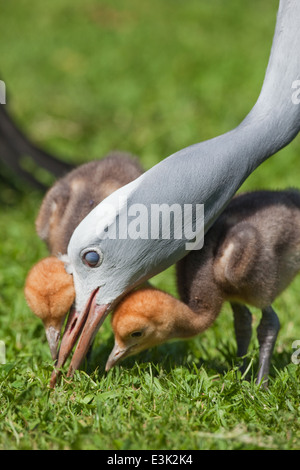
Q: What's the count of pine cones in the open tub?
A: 0